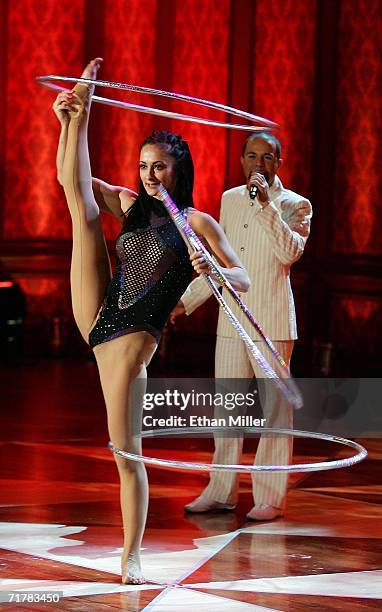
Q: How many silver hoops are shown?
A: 3